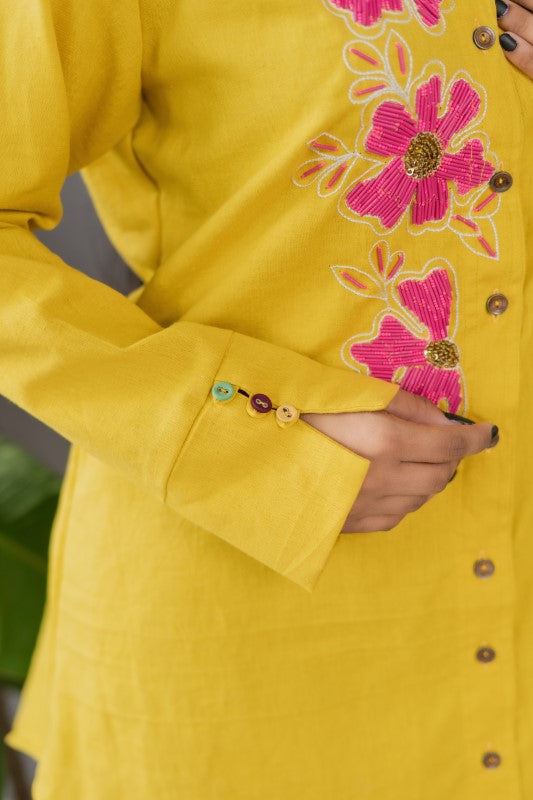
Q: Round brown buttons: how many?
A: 6